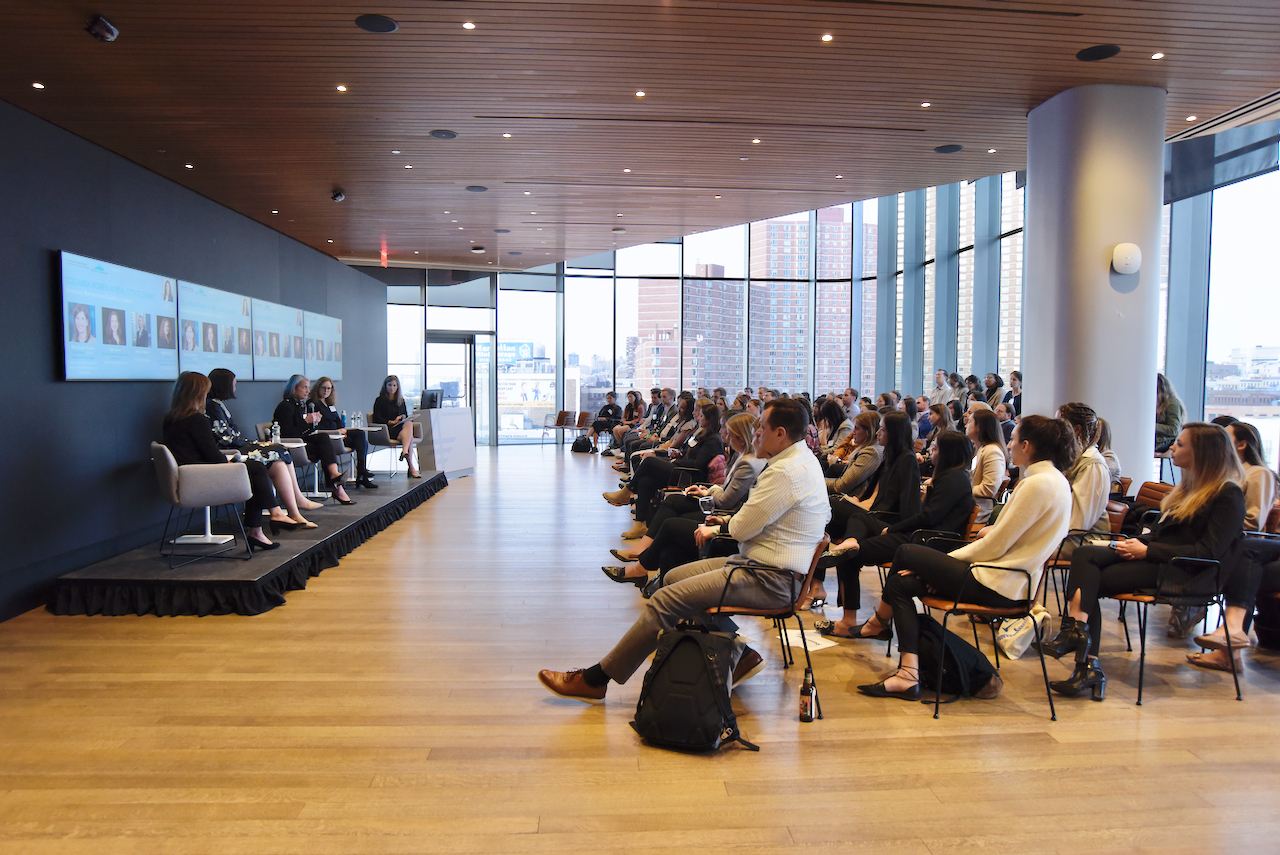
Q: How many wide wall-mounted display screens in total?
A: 4